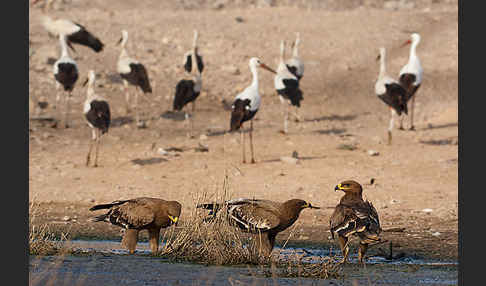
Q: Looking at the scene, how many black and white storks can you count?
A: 11